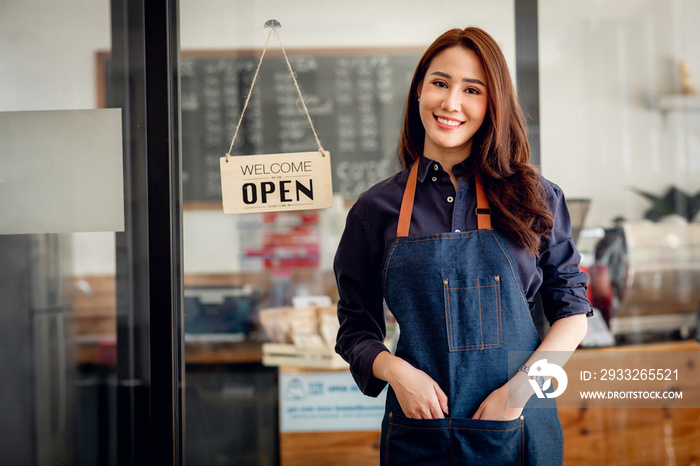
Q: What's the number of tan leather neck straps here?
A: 2